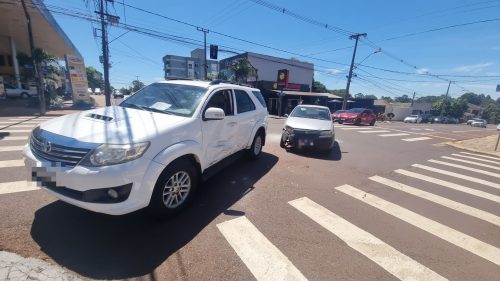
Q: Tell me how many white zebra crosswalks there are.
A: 3